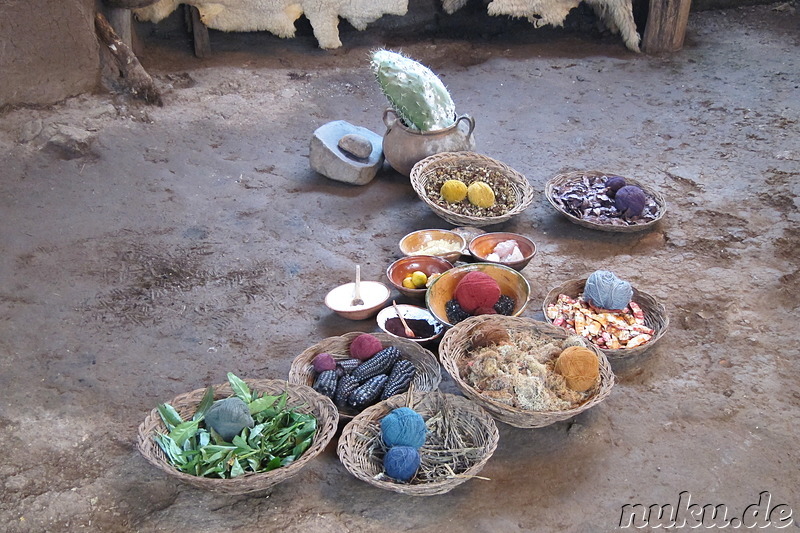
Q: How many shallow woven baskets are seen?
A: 7